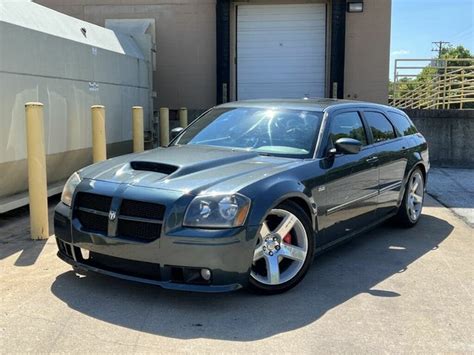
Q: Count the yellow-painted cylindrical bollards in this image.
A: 5